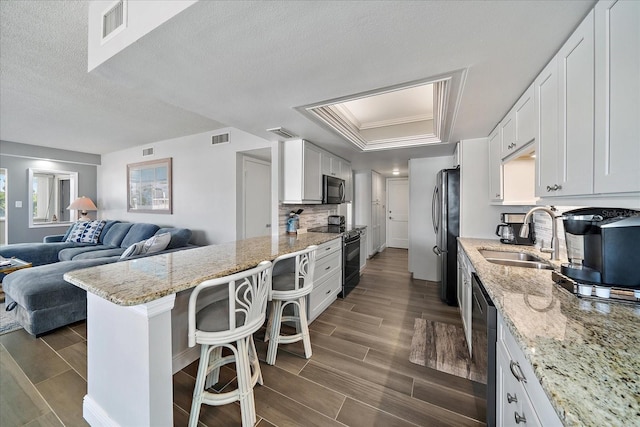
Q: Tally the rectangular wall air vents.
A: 3